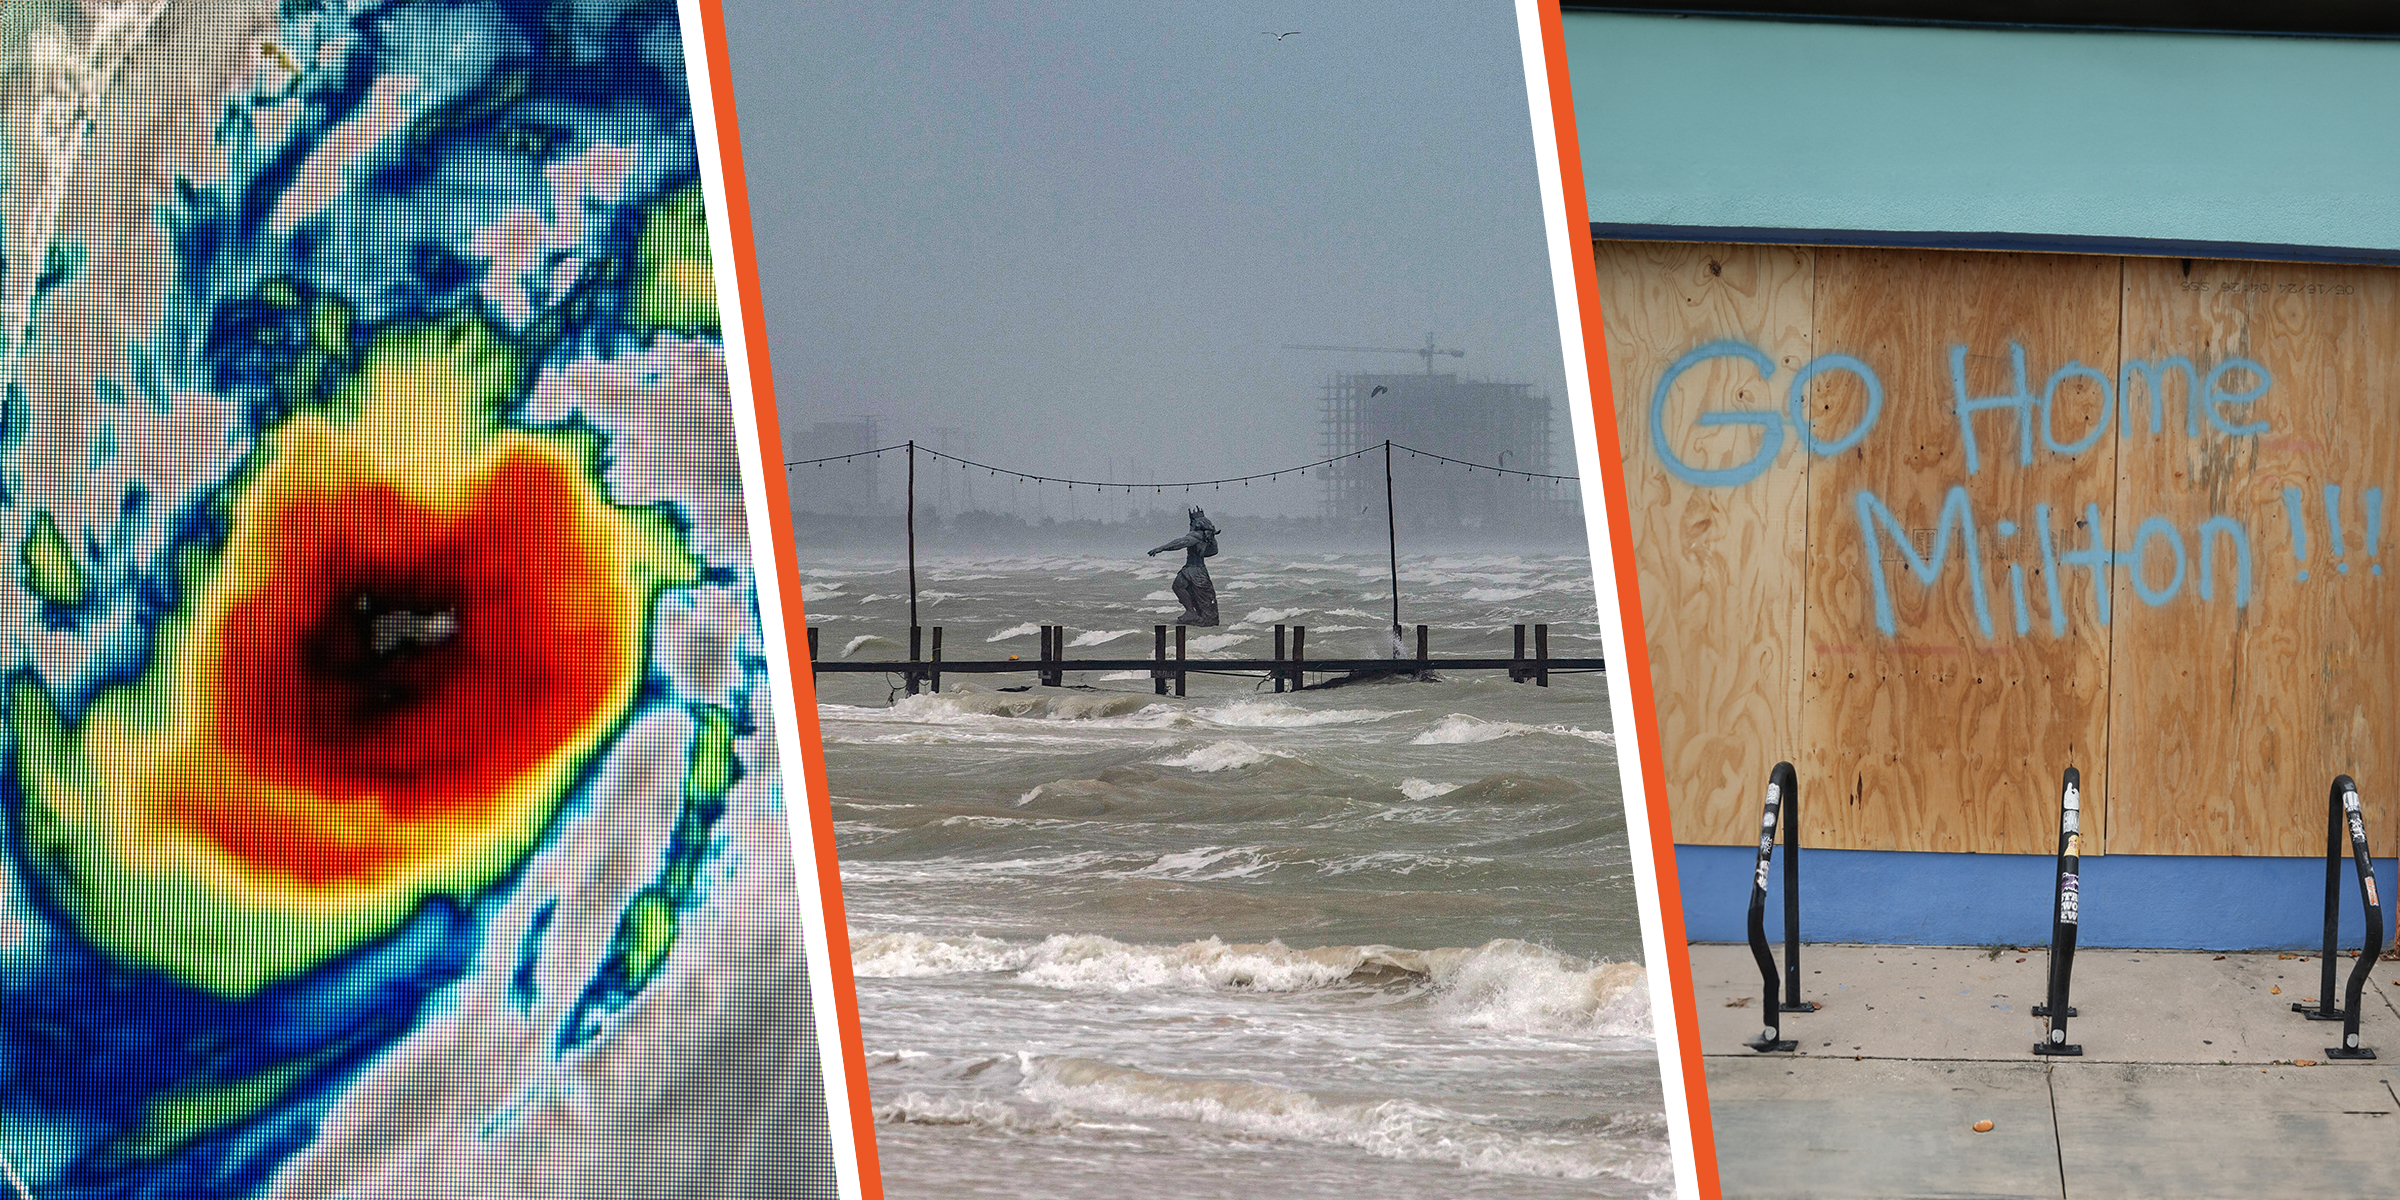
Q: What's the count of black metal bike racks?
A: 3